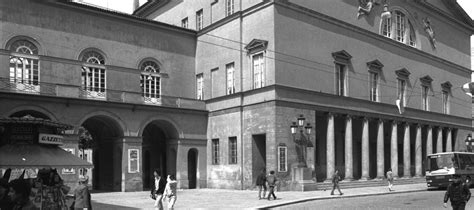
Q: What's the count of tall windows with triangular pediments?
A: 6